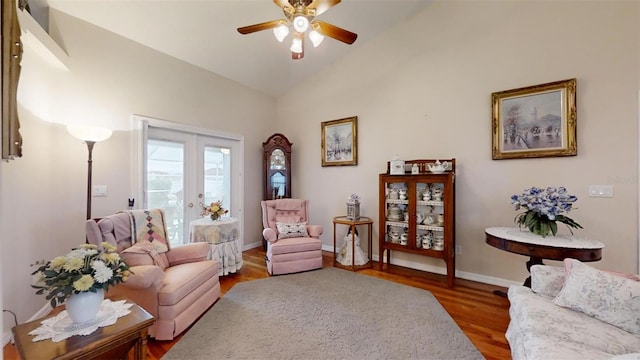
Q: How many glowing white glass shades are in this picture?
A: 5